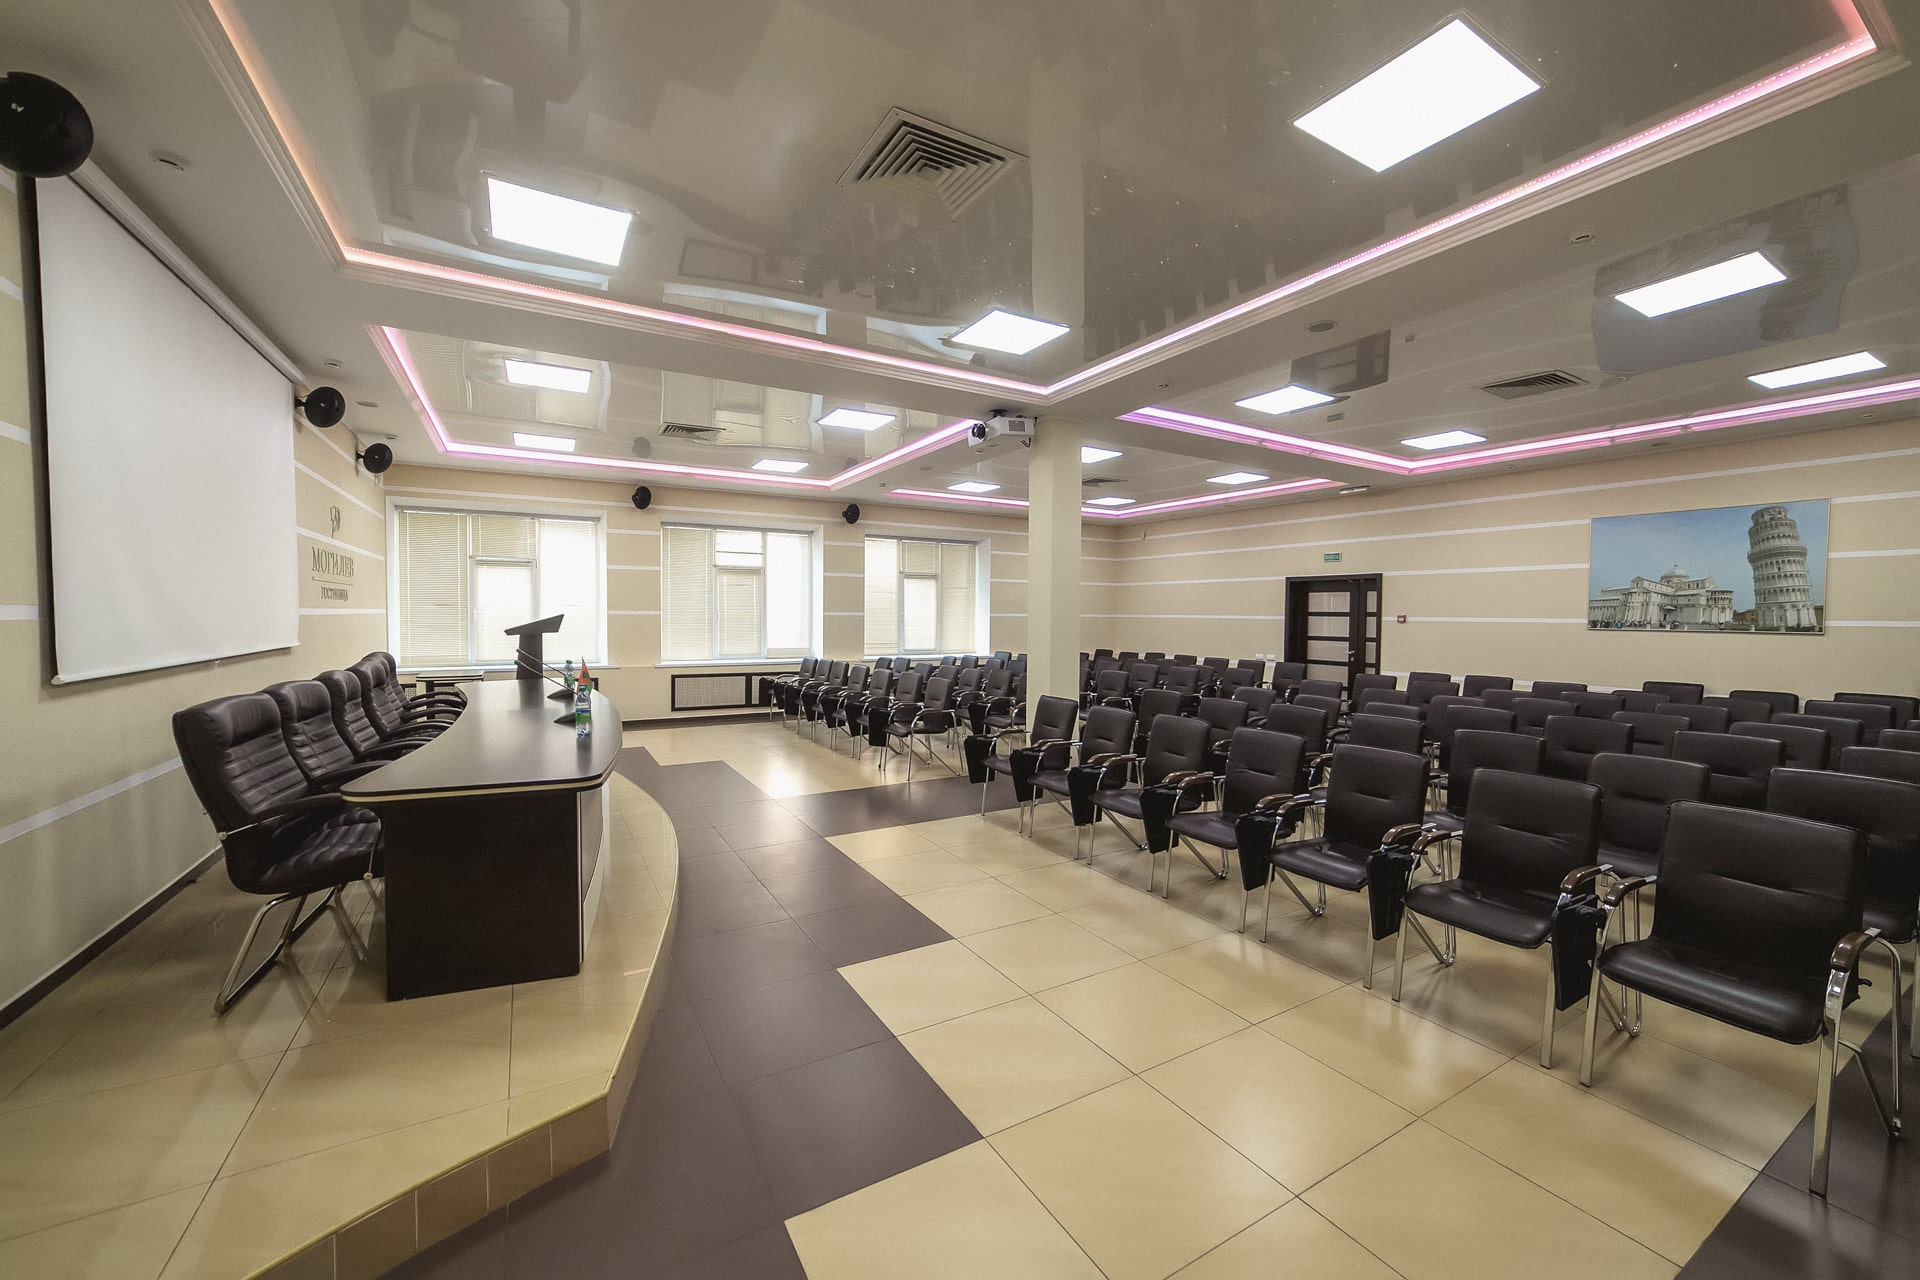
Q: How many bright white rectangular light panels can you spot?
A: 15